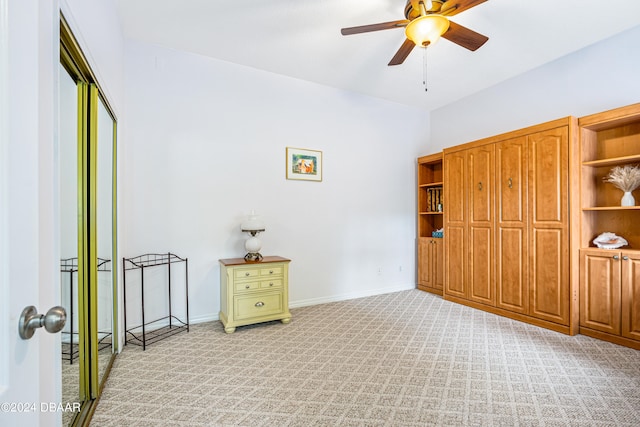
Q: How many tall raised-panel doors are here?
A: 4